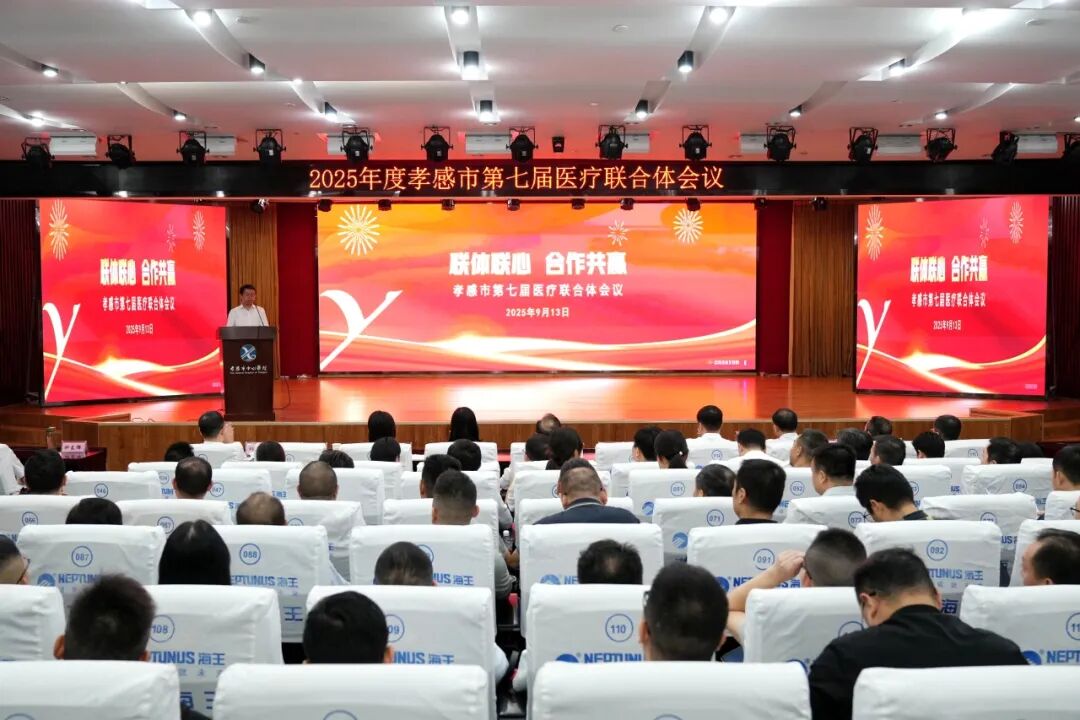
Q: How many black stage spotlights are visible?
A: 14